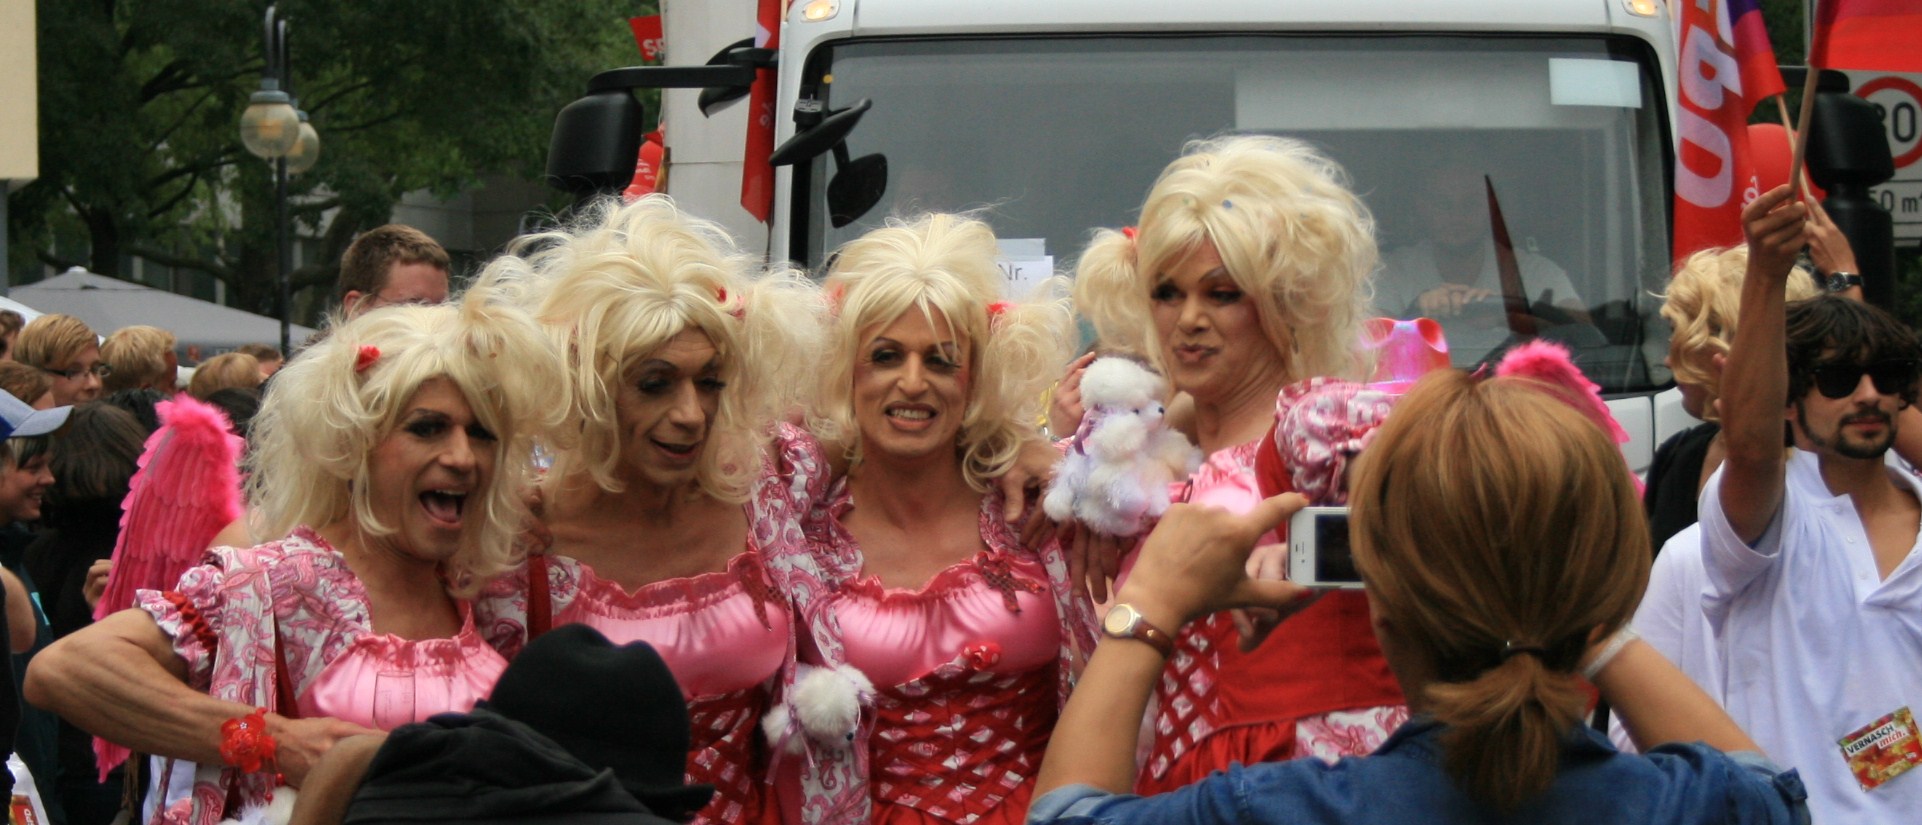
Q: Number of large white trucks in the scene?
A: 1